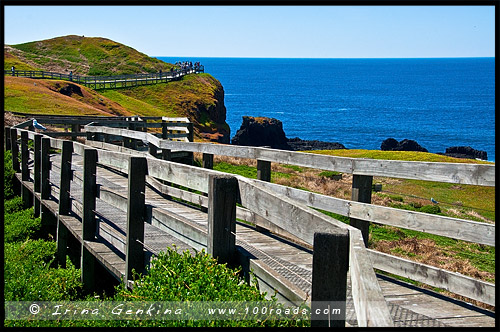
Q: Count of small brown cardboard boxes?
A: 0